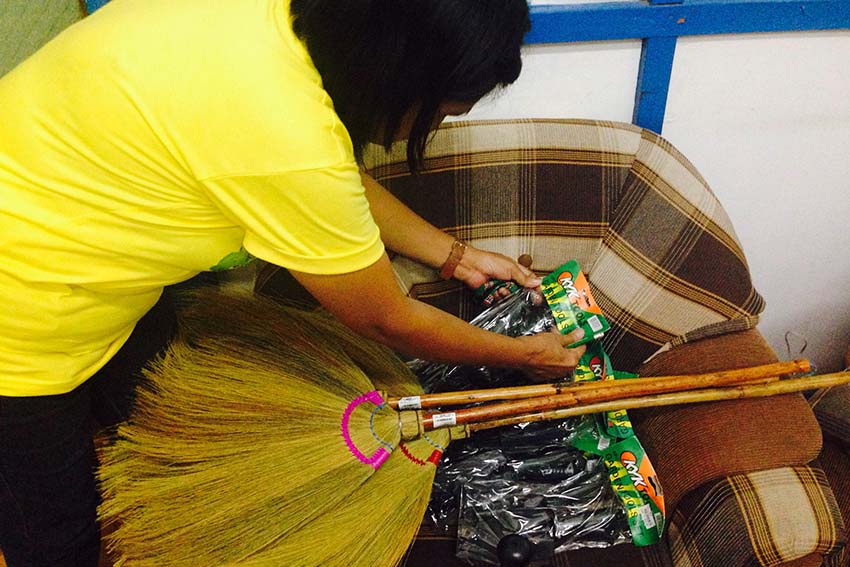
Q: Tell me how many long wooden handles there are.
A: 3